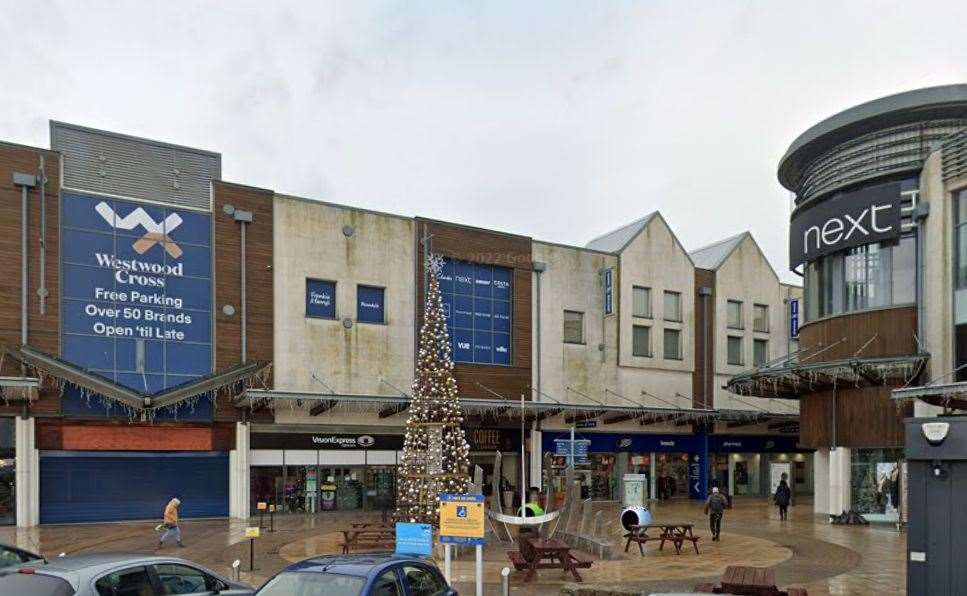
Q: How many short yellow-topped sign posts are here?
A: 3